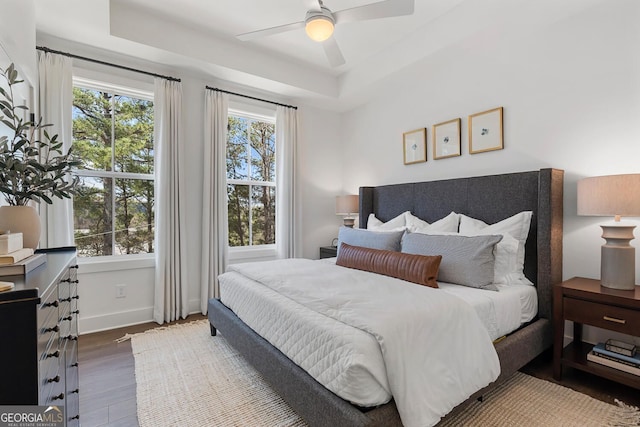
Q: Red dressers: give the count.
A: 0